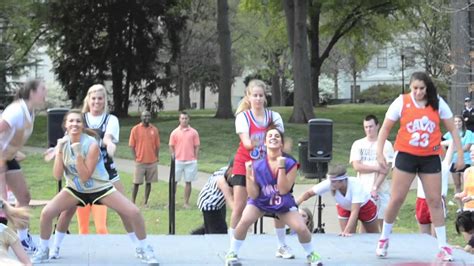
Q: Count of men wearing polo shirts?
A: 2